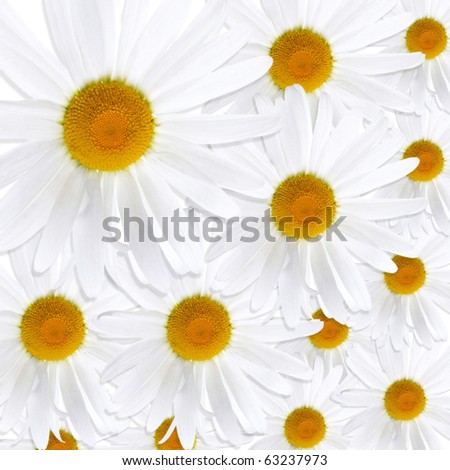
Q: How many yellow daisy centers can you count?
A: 13